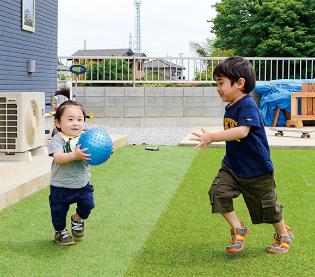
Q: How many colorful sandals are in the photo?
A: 2